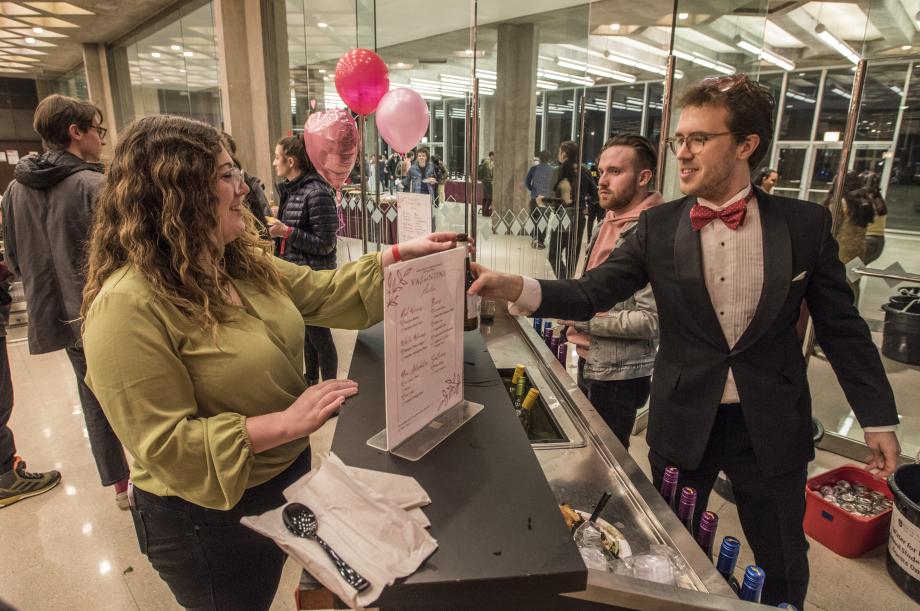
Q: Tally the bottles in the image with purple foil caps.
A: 6